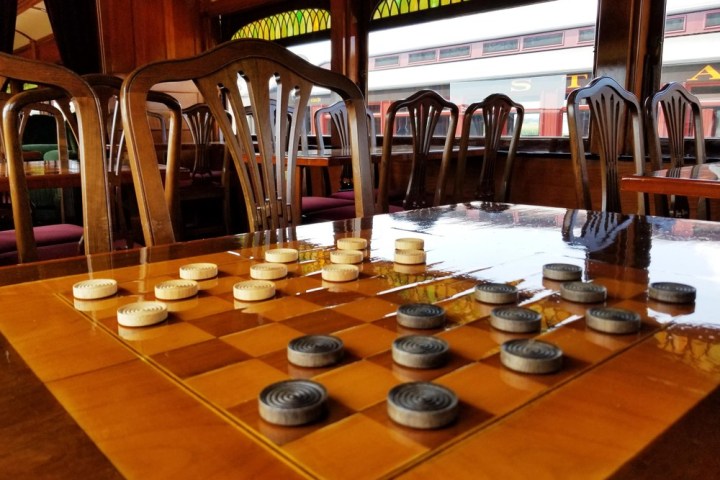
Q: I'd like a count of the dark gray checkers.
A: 12